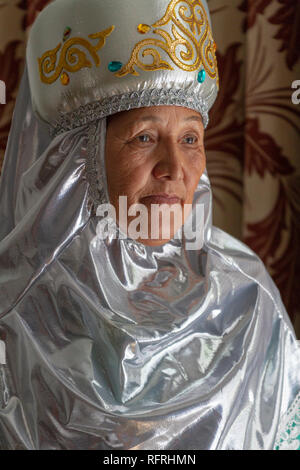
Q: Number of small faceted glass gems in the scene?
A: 5